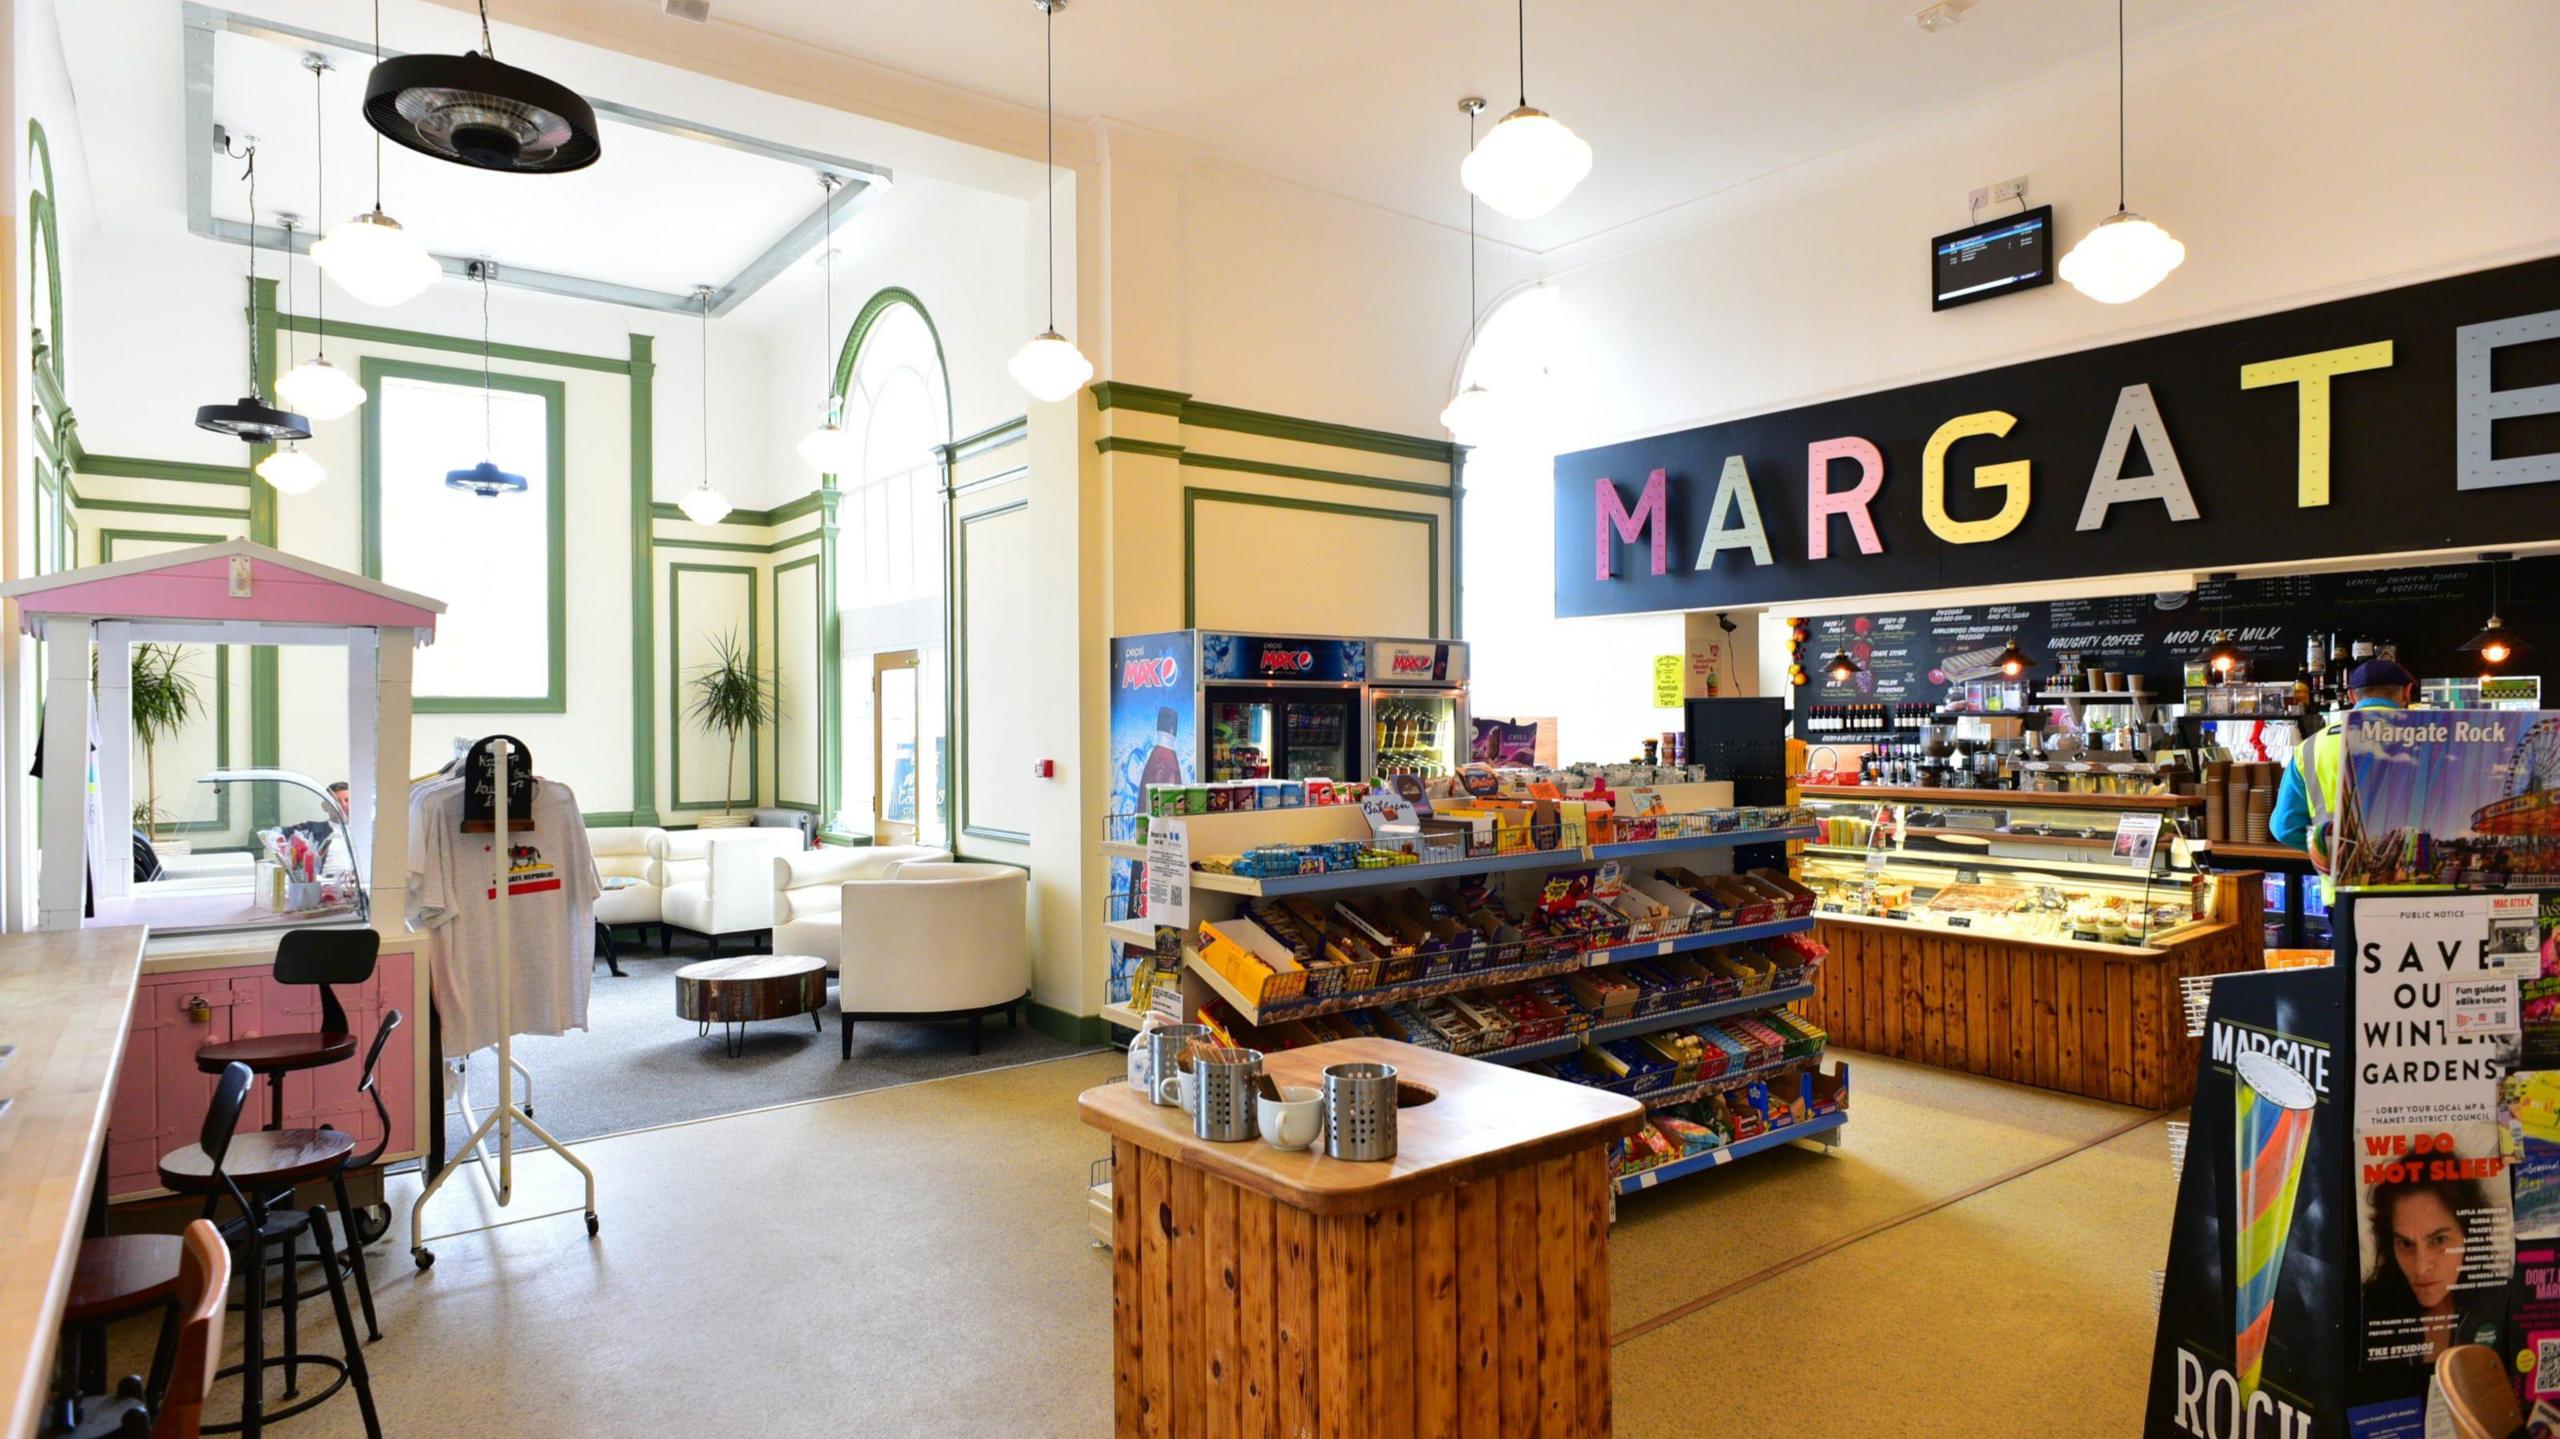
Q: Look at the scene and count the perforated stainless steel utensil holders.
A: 3